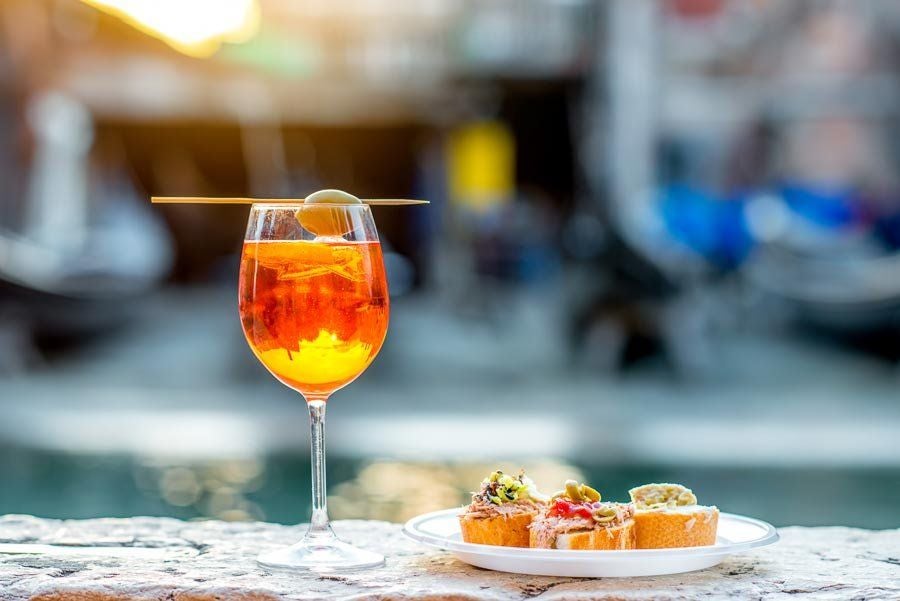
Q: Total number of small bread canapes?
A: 3